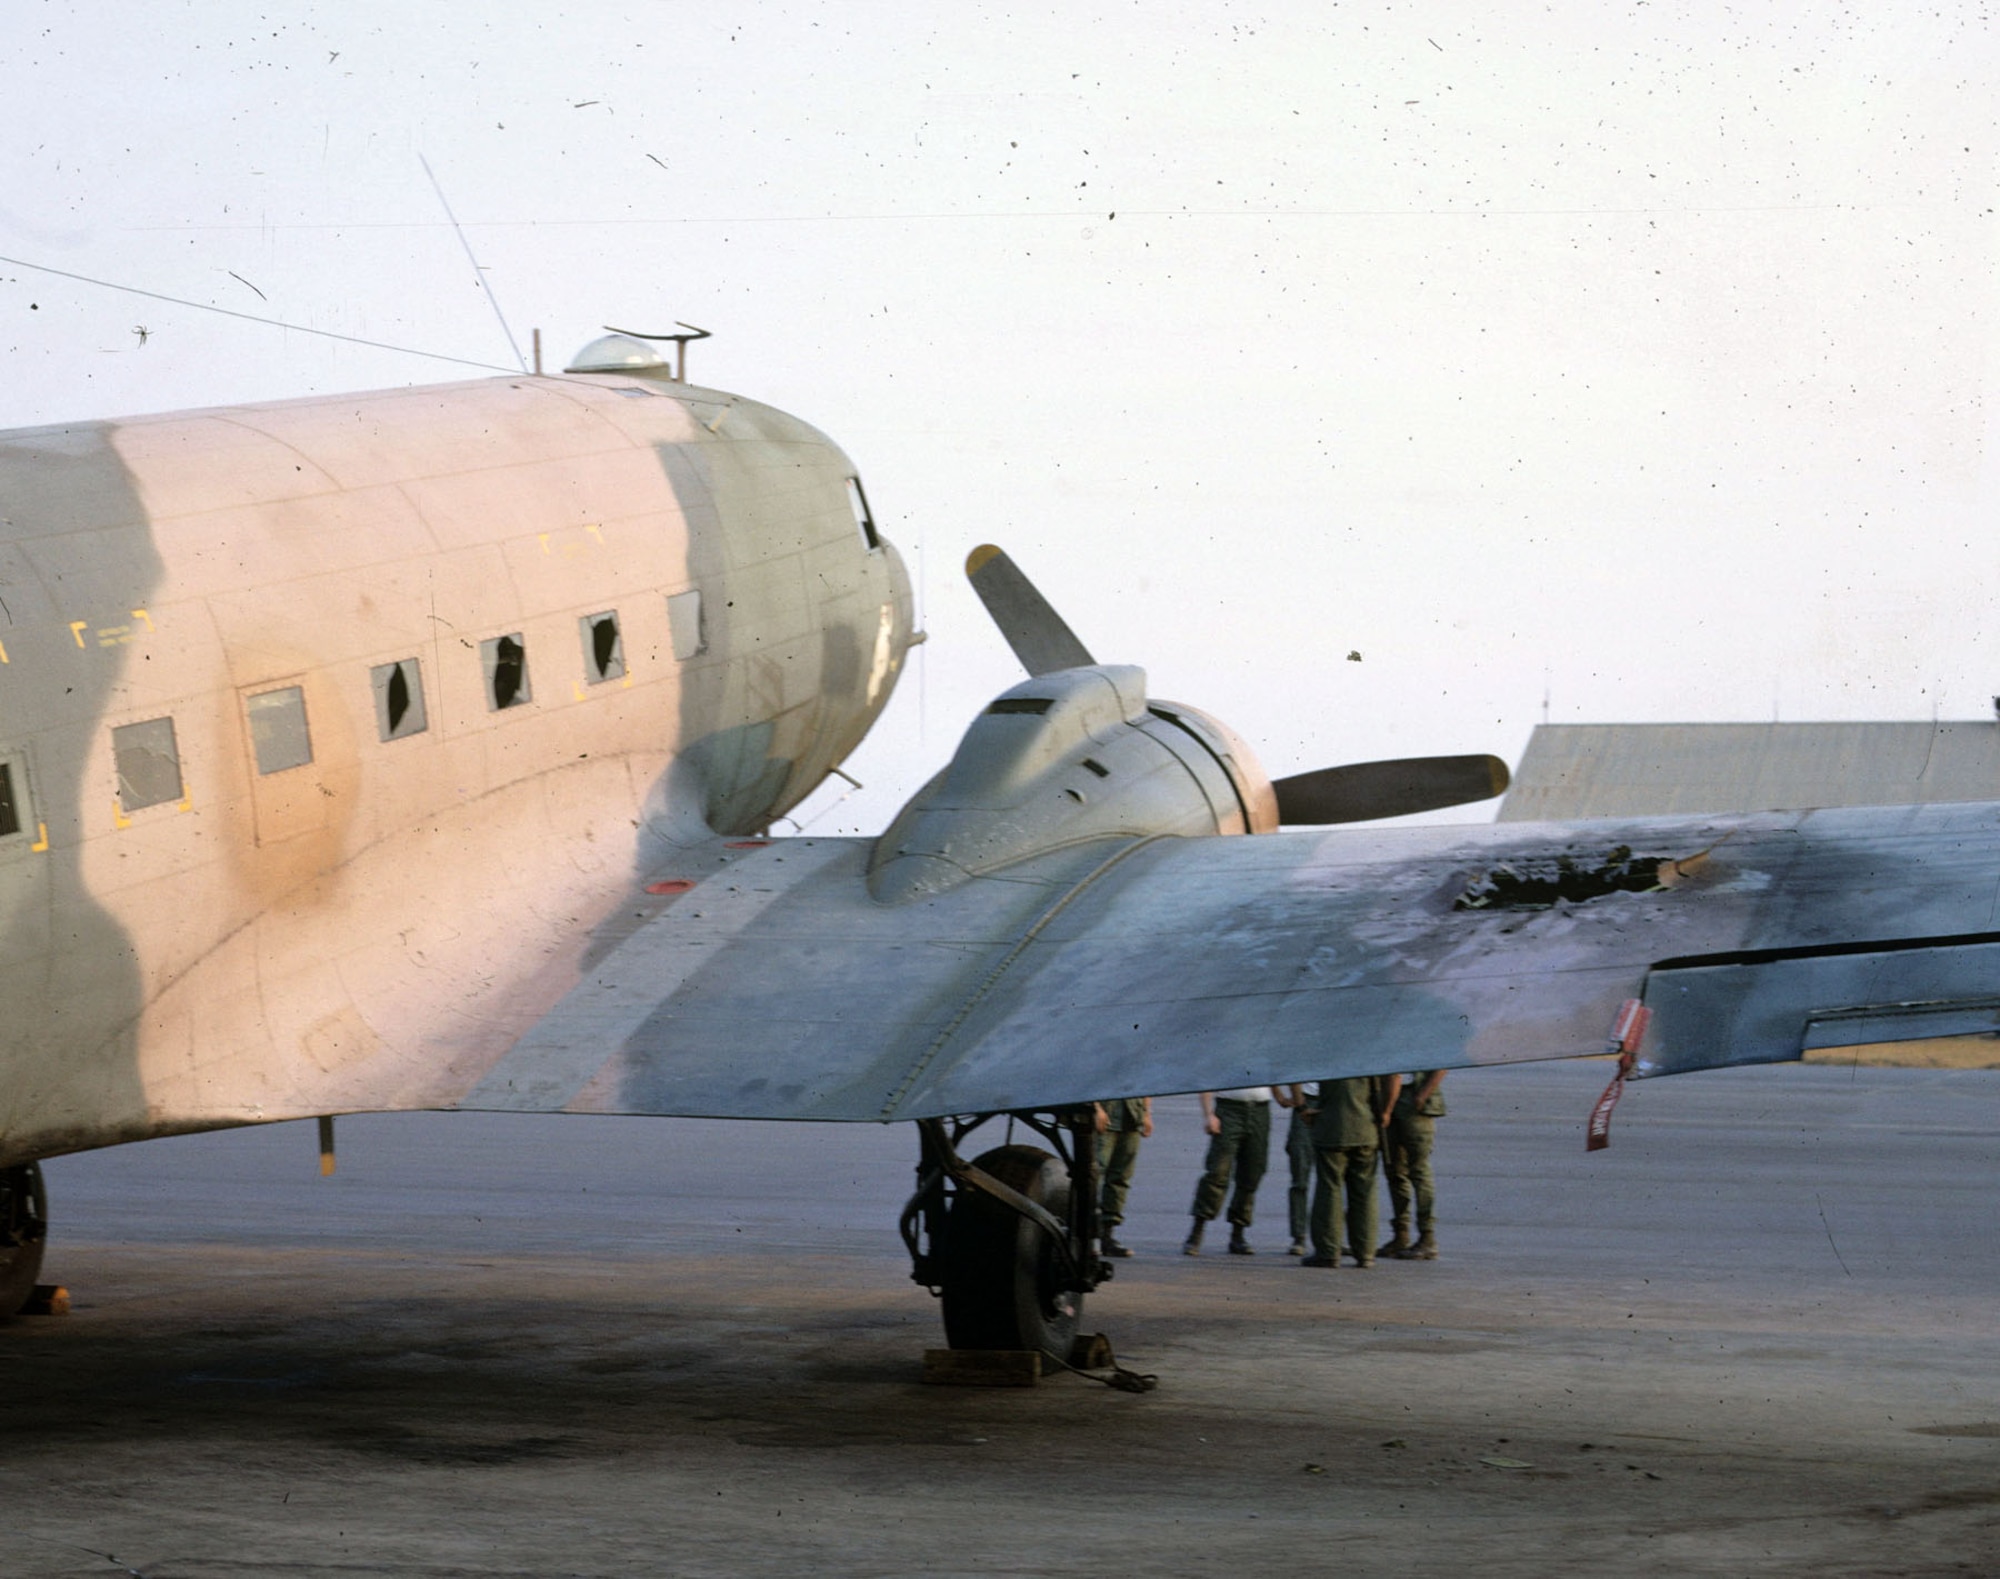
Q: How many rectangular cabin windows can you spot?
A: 7